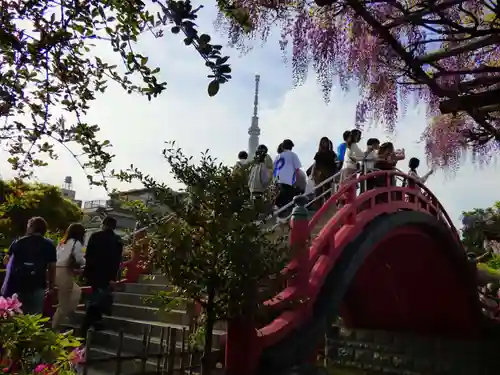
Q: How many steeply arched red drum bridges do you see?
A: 1